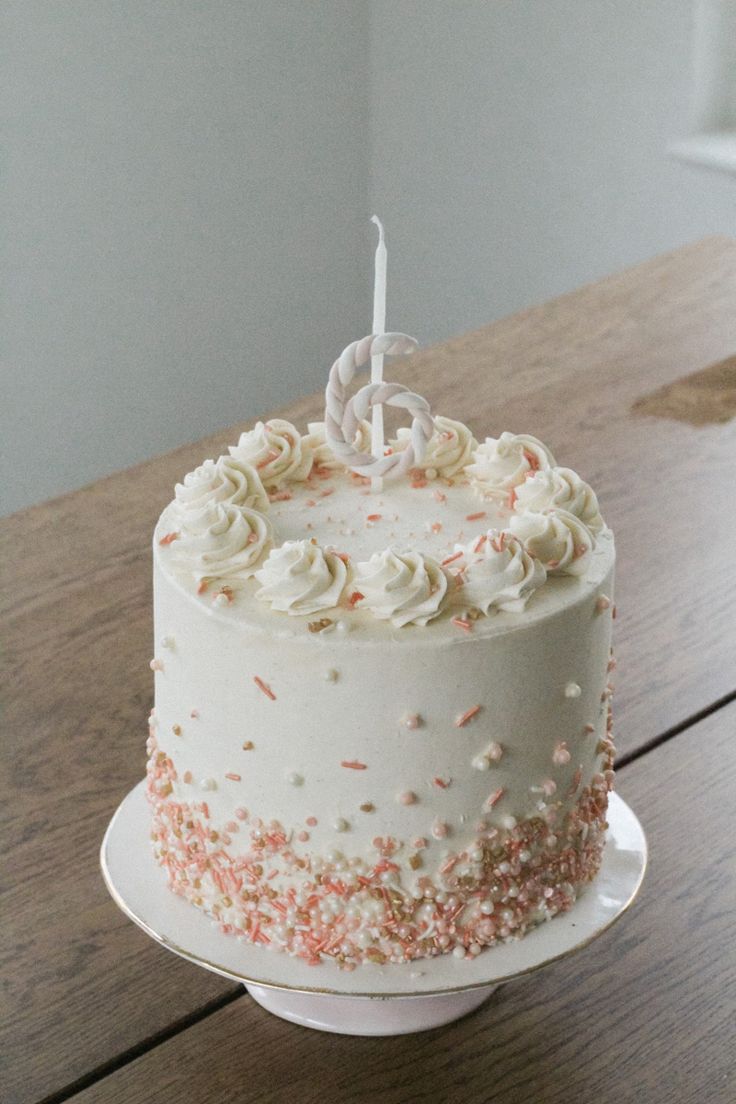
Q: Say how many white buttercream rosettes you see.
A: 11